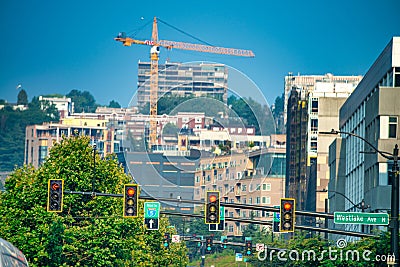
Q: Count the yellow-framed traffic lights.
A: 4